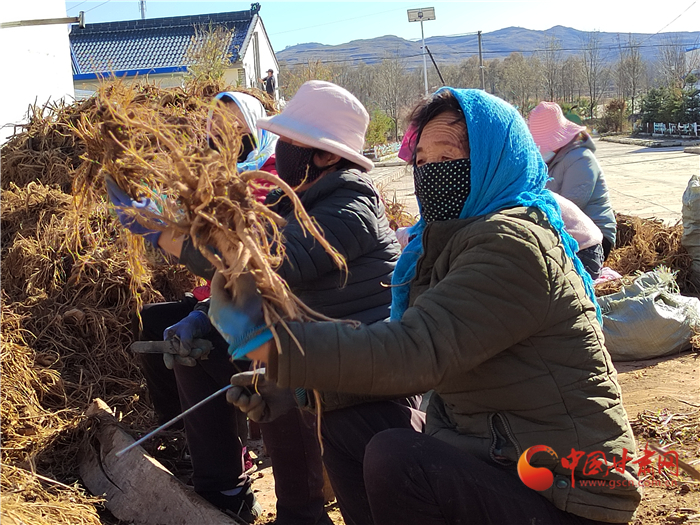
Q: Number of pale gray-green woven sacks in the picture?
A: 2